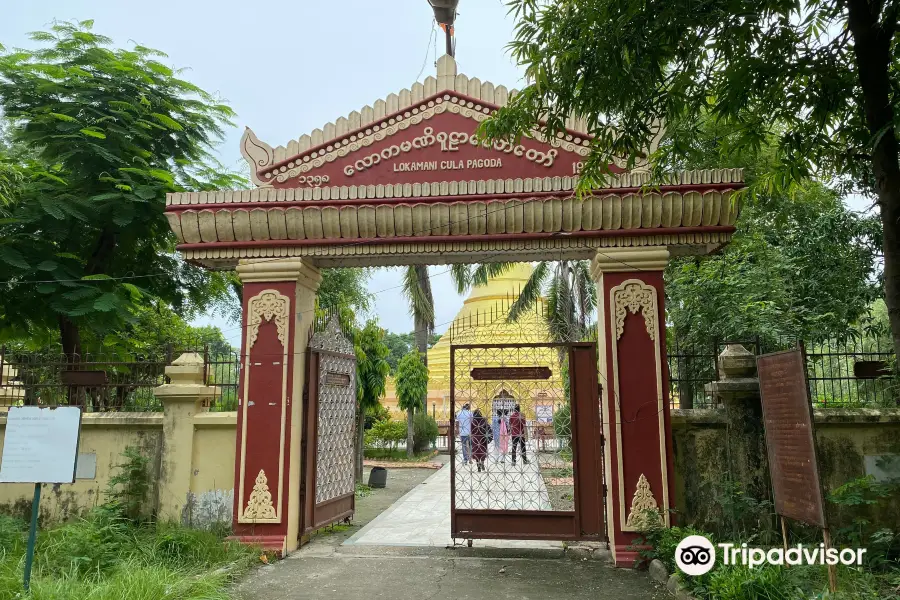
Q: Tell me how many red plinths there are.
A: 2